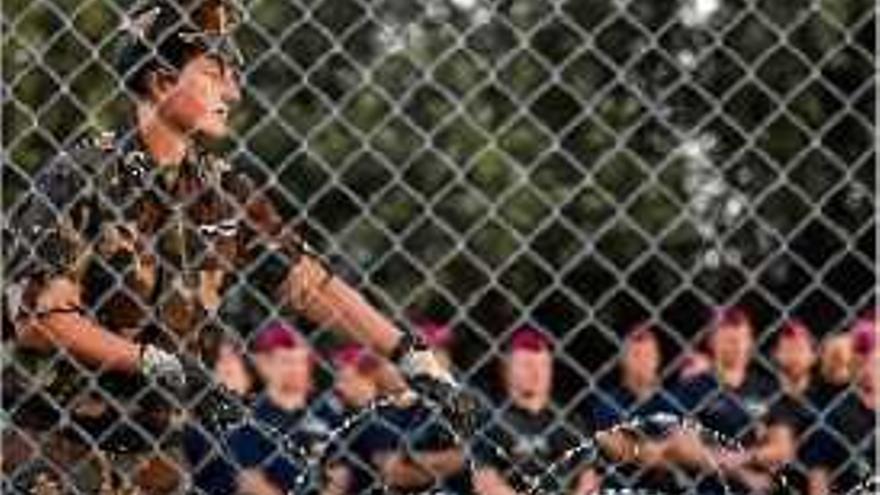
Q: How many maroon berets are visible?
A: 8